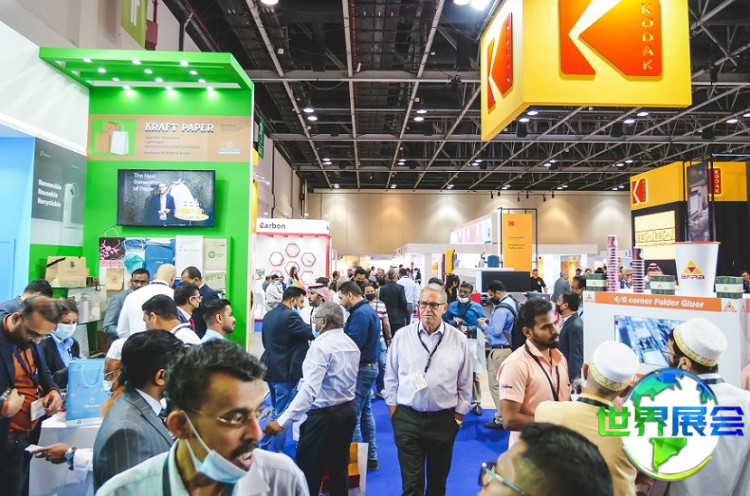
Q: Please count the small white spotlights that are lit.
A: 12